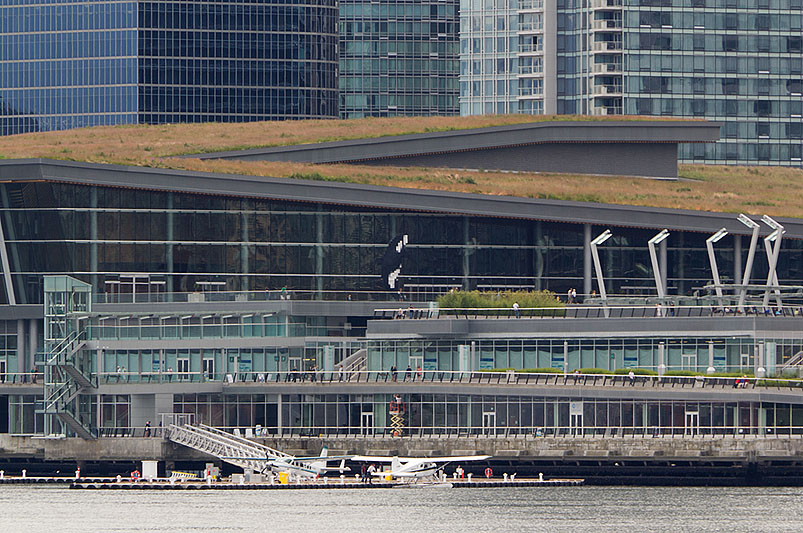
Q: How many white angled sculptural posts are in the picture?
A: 6